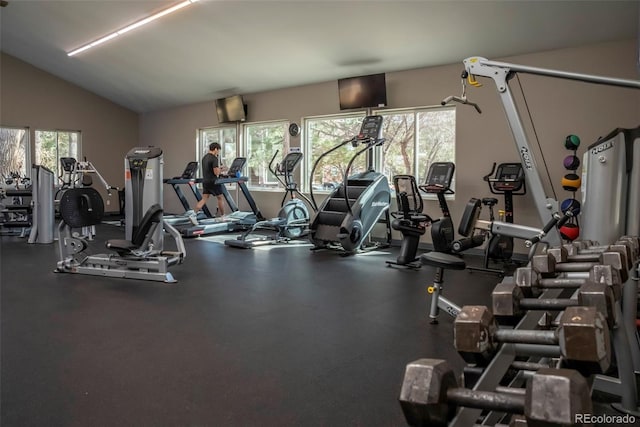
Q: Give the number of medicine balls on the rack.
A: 5